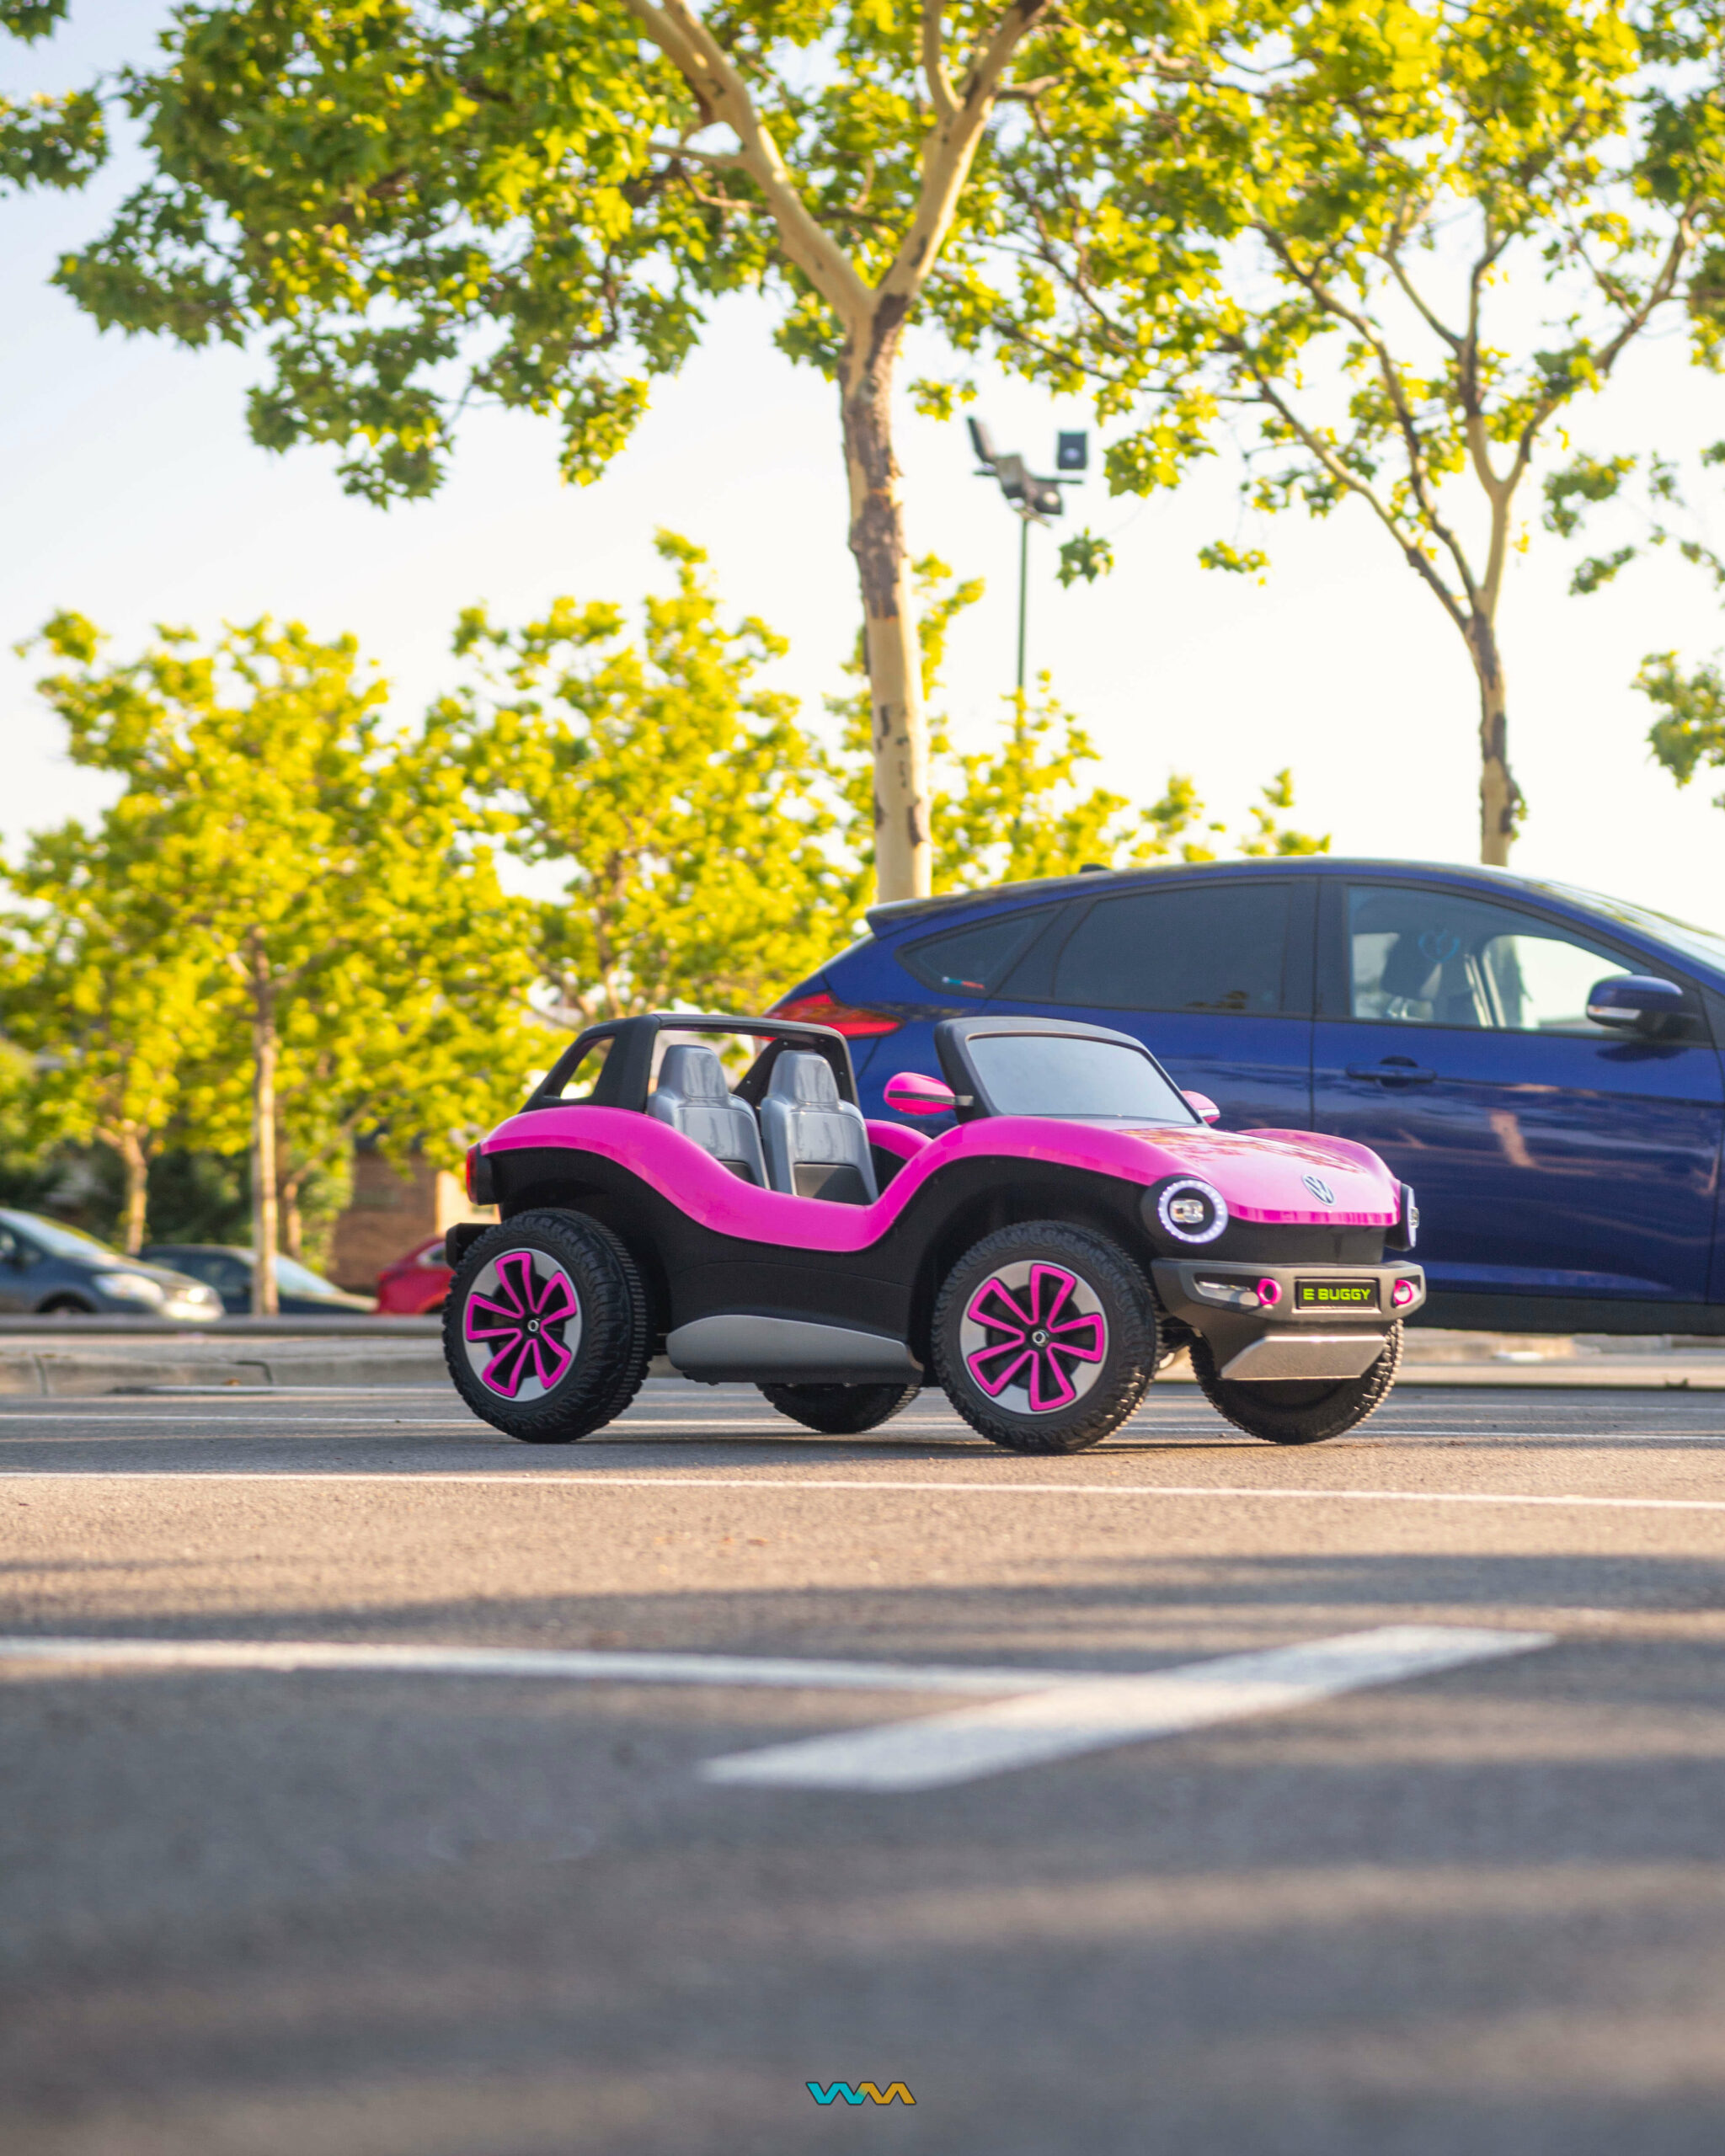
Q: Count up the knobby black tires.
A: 4